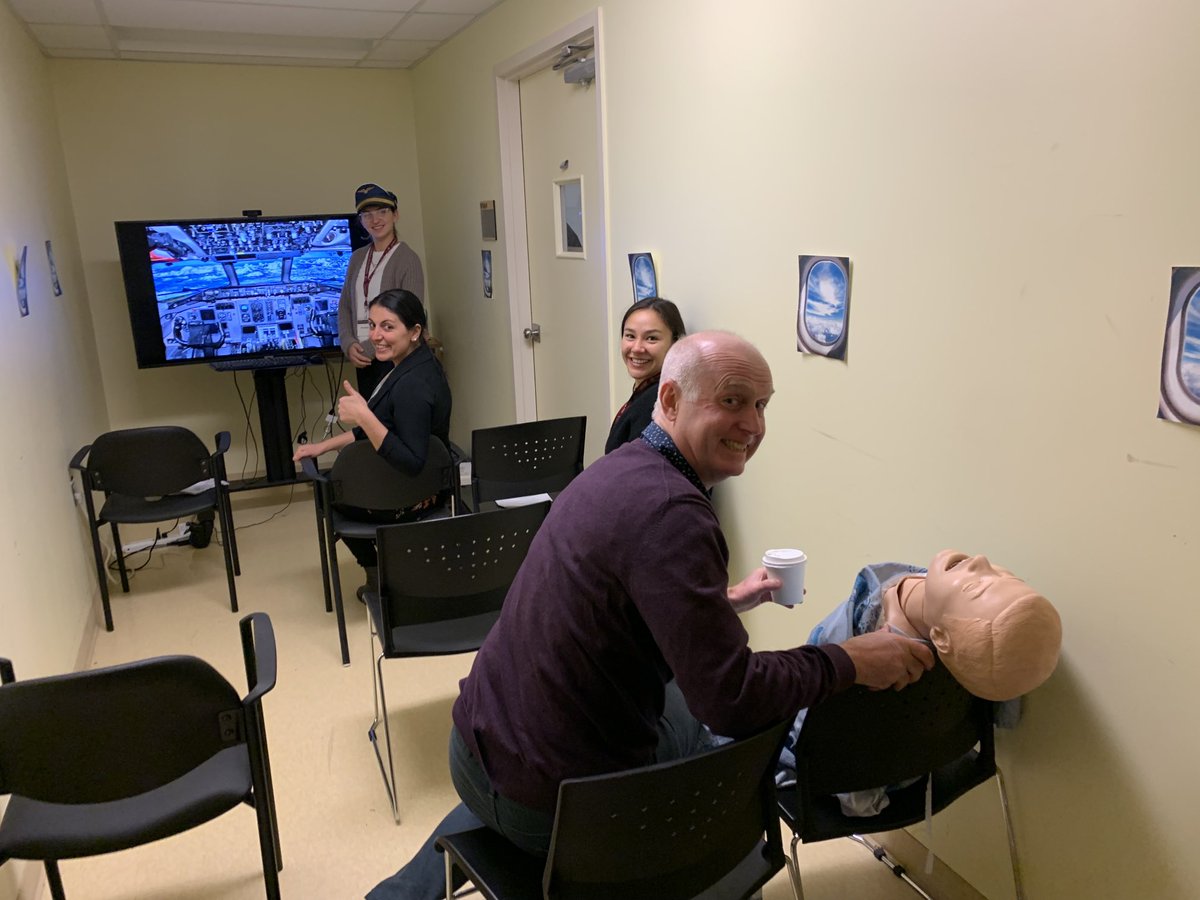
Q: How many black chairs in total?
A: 7